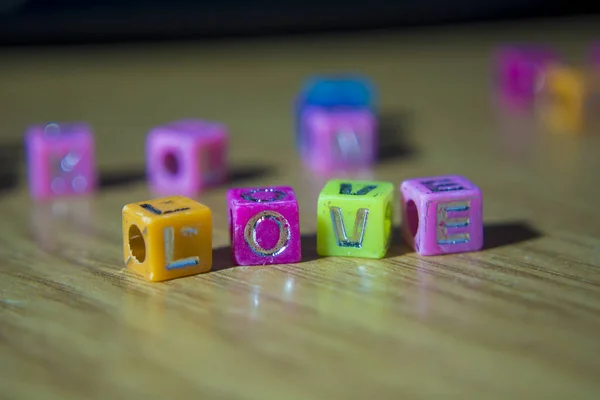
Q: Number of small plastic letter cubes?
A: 11